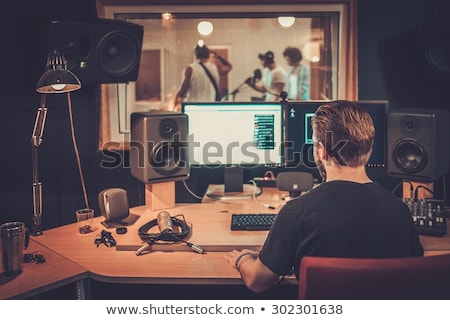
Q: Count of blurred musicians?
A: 3